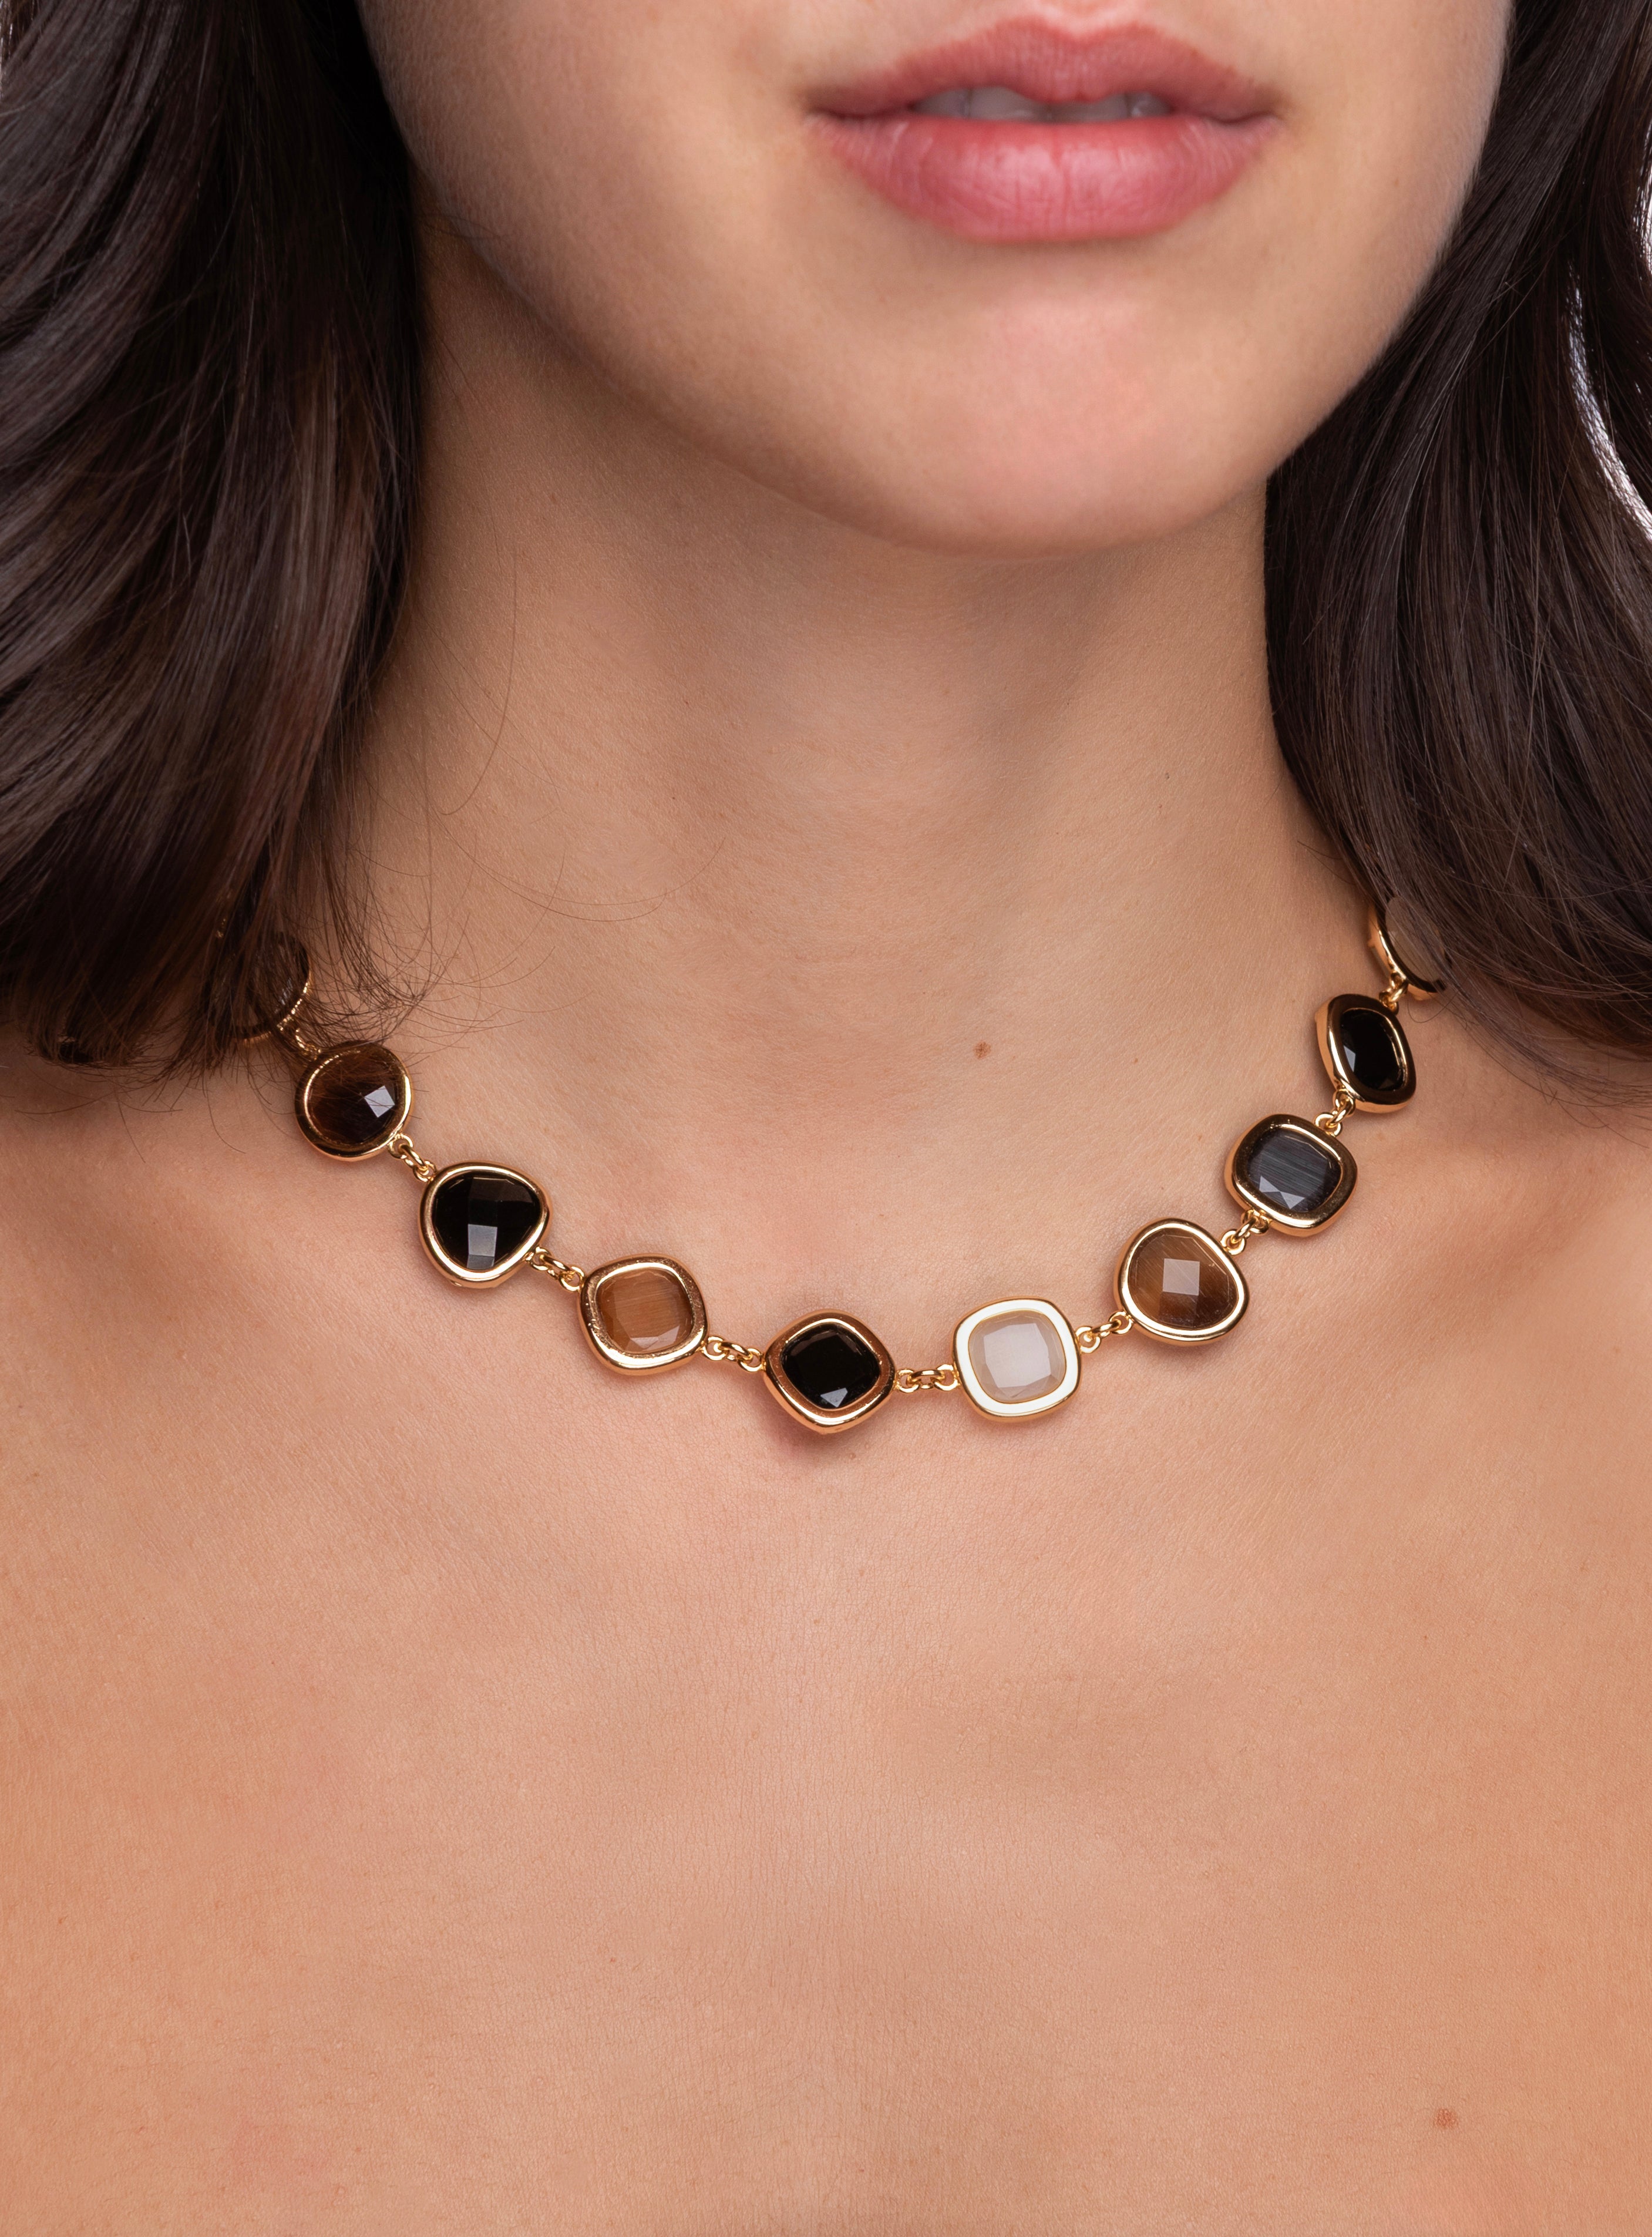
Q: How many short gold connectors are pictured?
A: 9